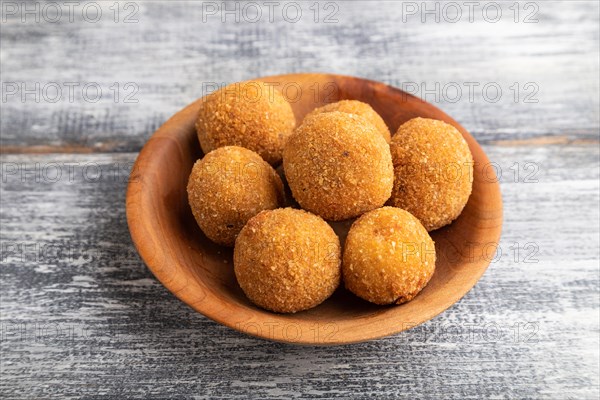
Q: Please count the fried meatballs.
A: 7